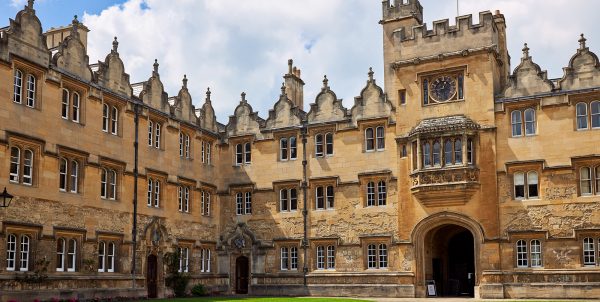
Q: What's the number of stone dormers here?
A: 12